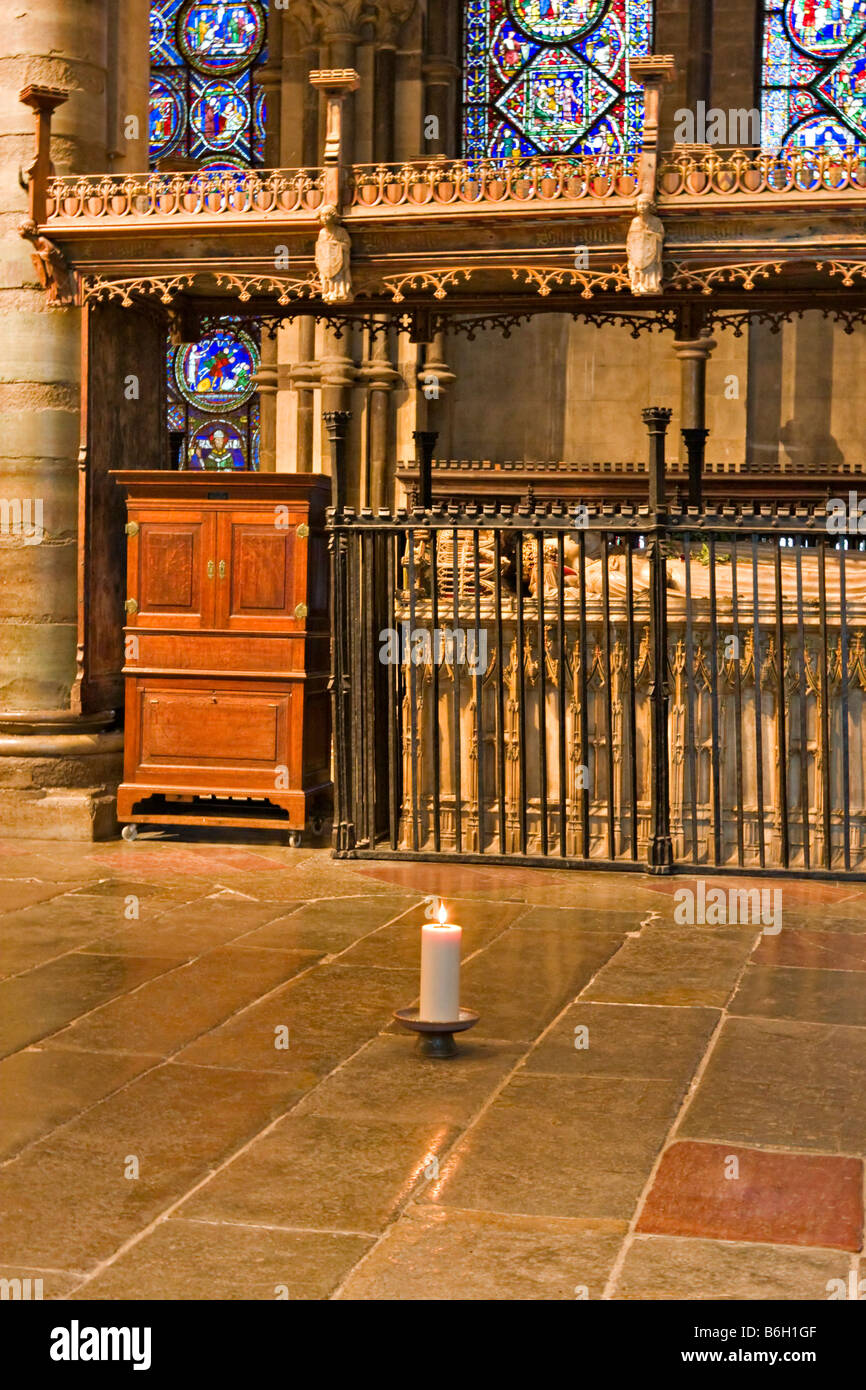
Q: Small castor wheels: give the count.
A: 3